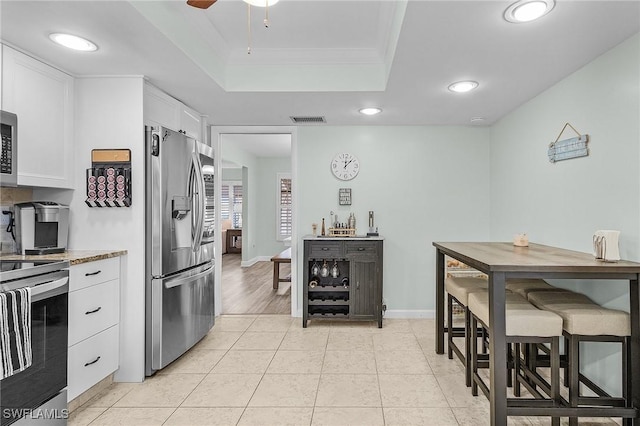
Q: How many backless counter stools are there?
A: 4